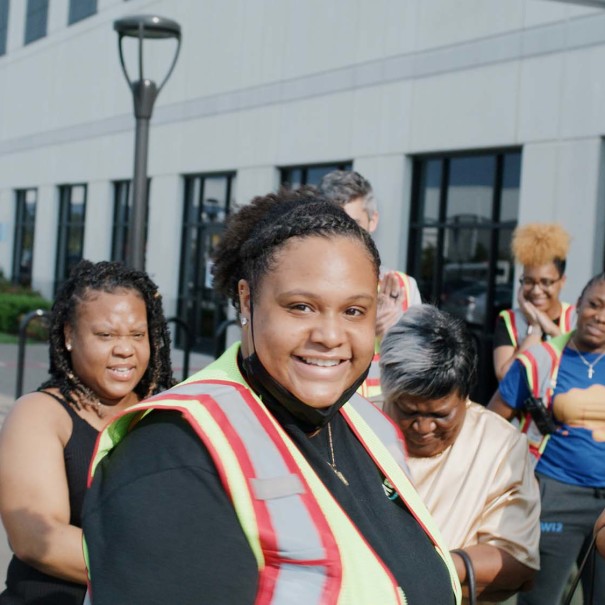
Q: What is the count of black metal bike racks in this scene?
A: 3